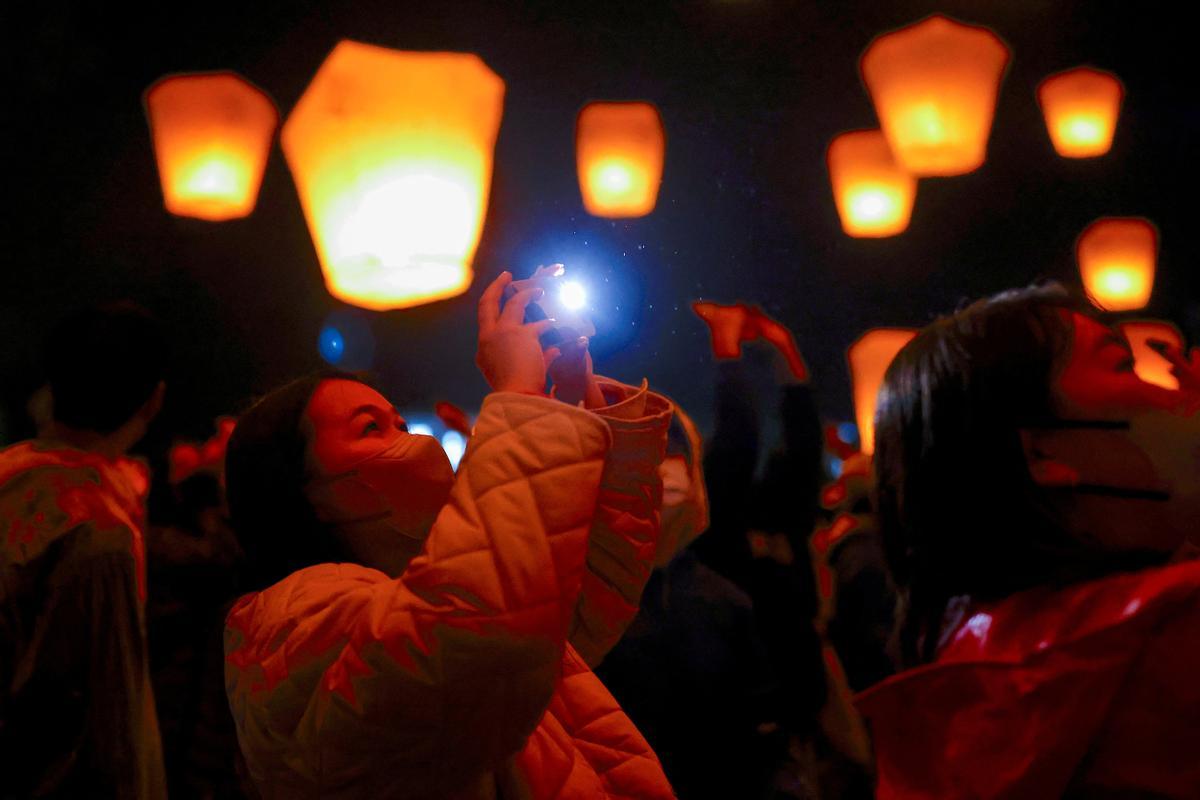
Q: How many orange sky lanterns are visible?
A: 9